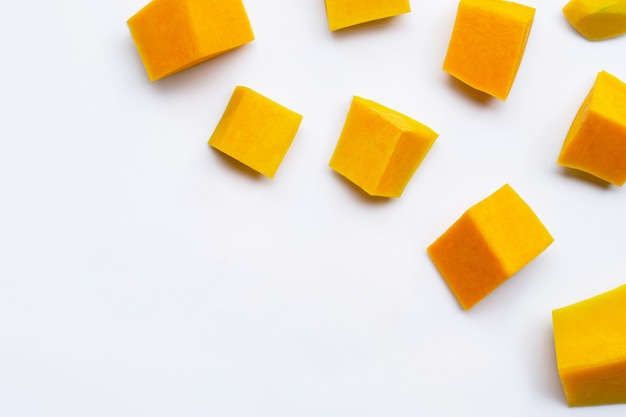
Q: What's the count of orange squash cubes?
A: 9